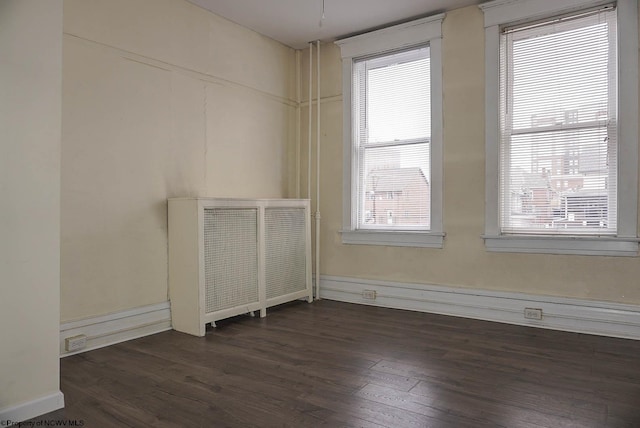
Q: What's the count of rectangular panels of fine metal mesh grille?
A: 2